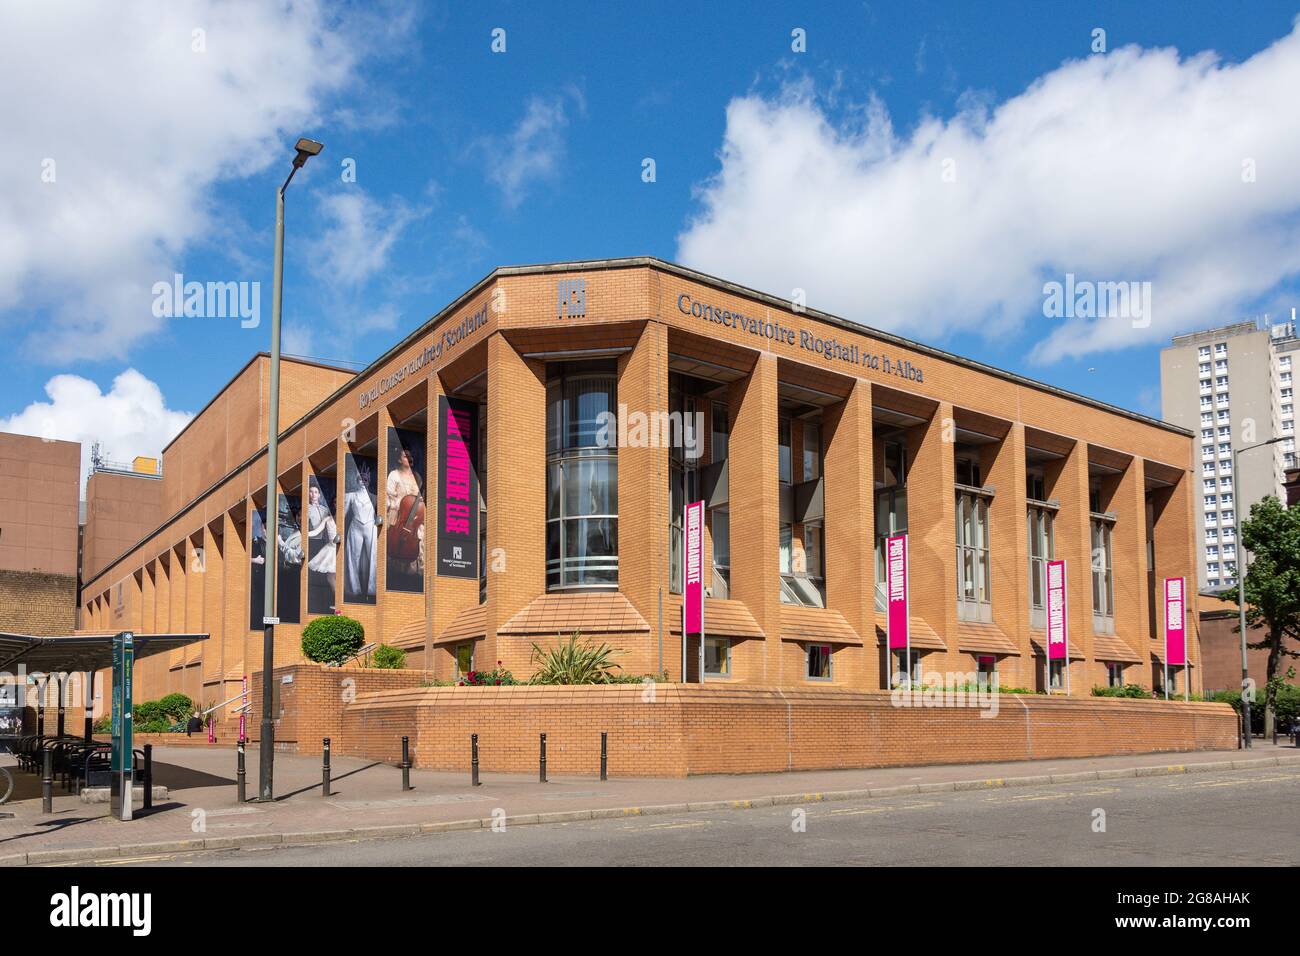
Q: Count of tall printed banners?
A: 10